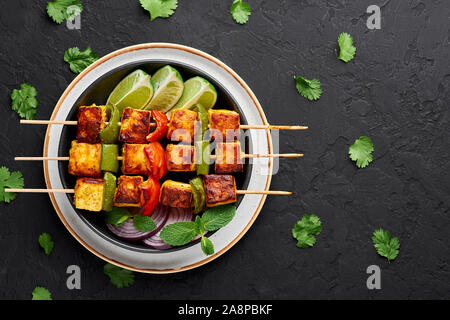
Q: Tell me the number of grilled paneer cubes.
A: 12